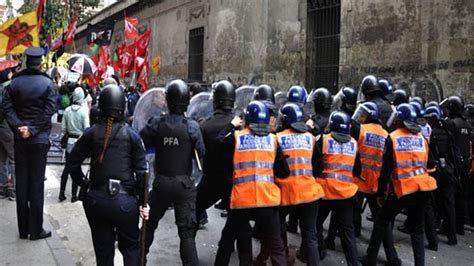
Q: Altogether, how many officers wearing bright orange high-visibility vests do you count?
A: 5